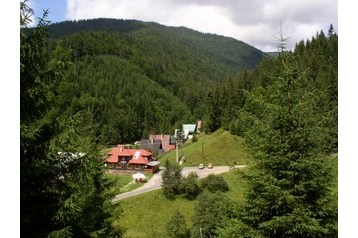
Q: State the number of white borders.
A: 2